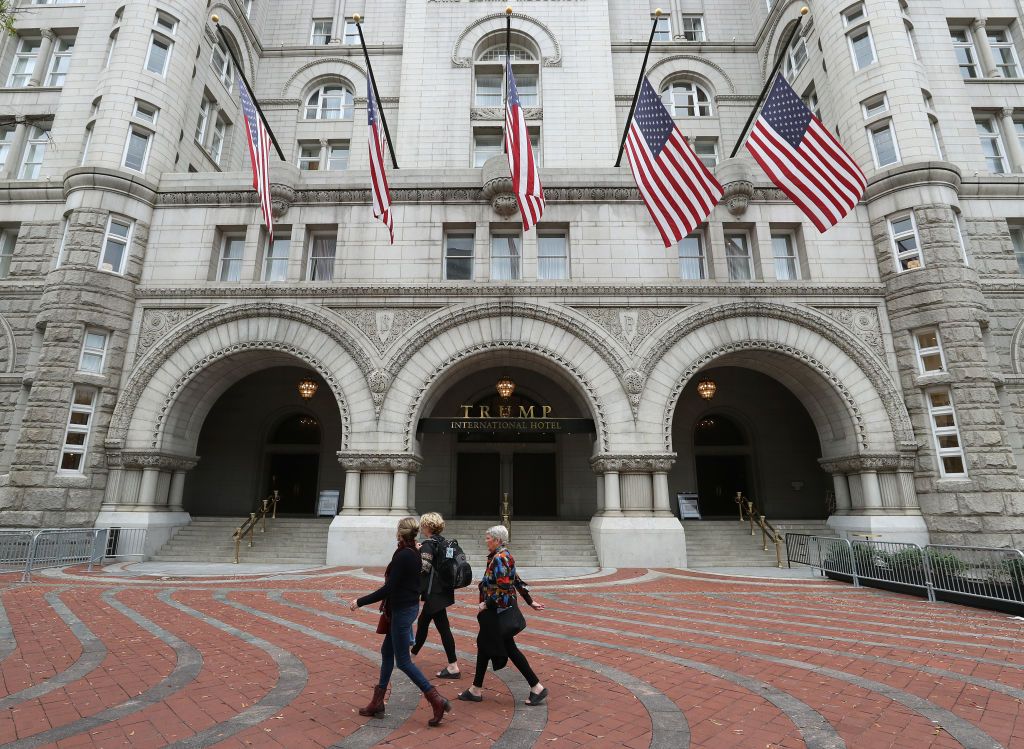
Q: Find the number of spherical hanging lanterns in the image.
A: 3